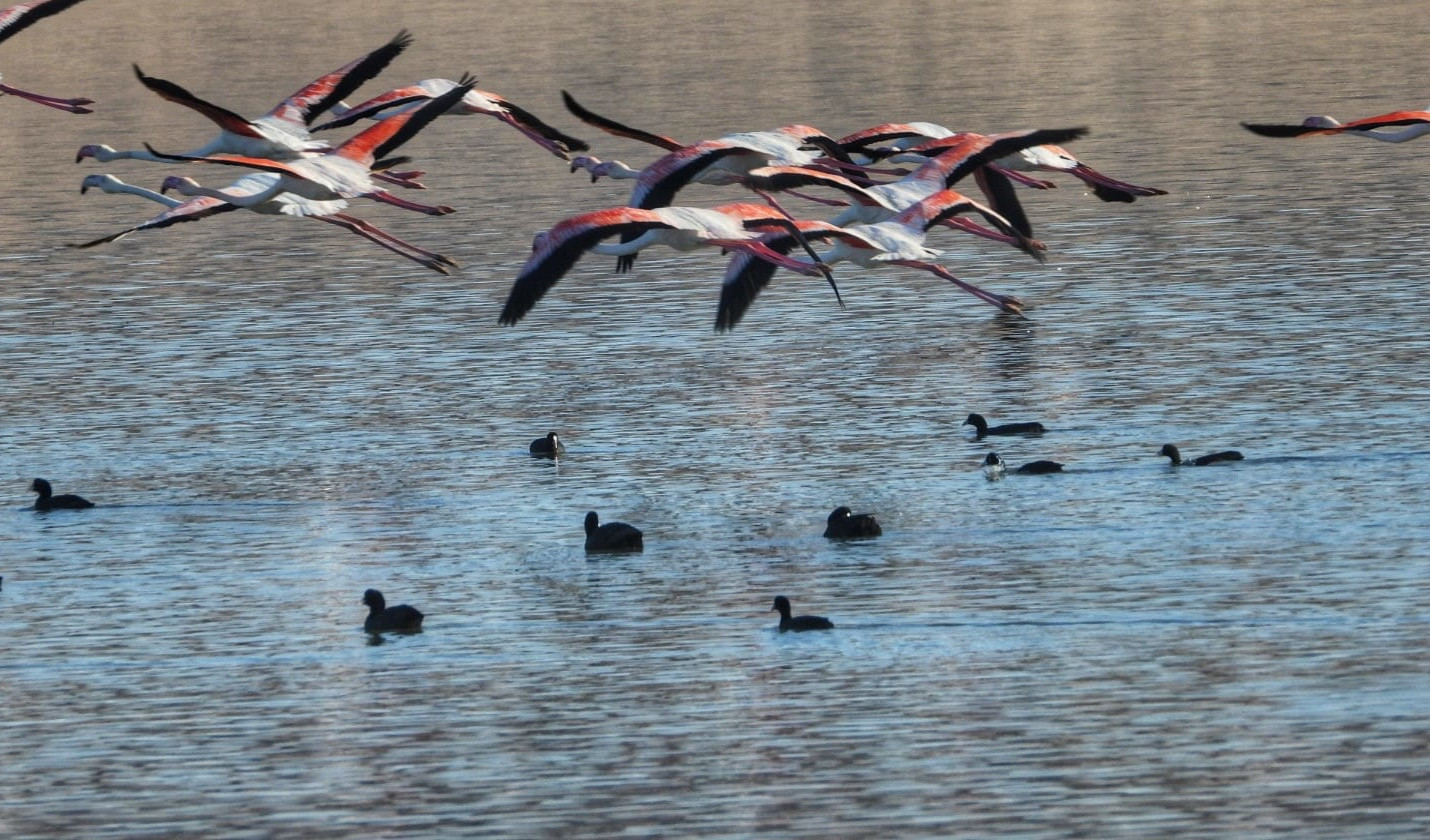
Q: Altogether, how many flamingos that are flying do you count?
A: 13